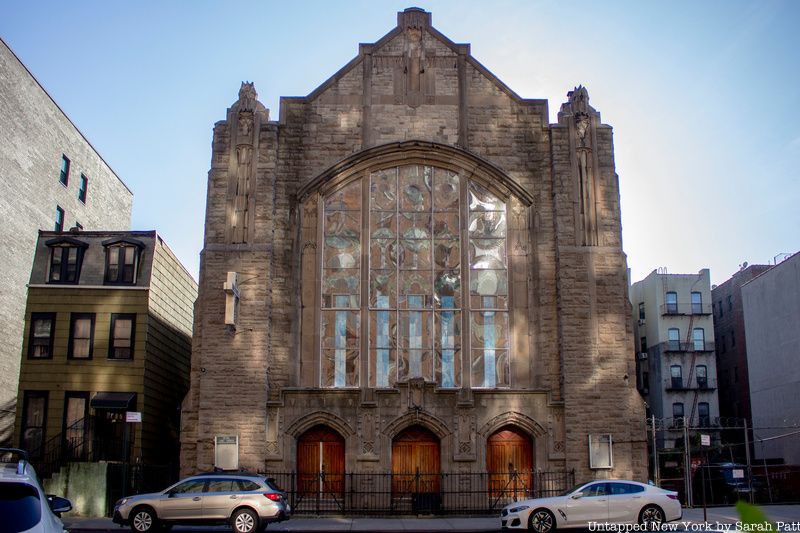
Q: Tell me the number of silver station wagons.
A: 1